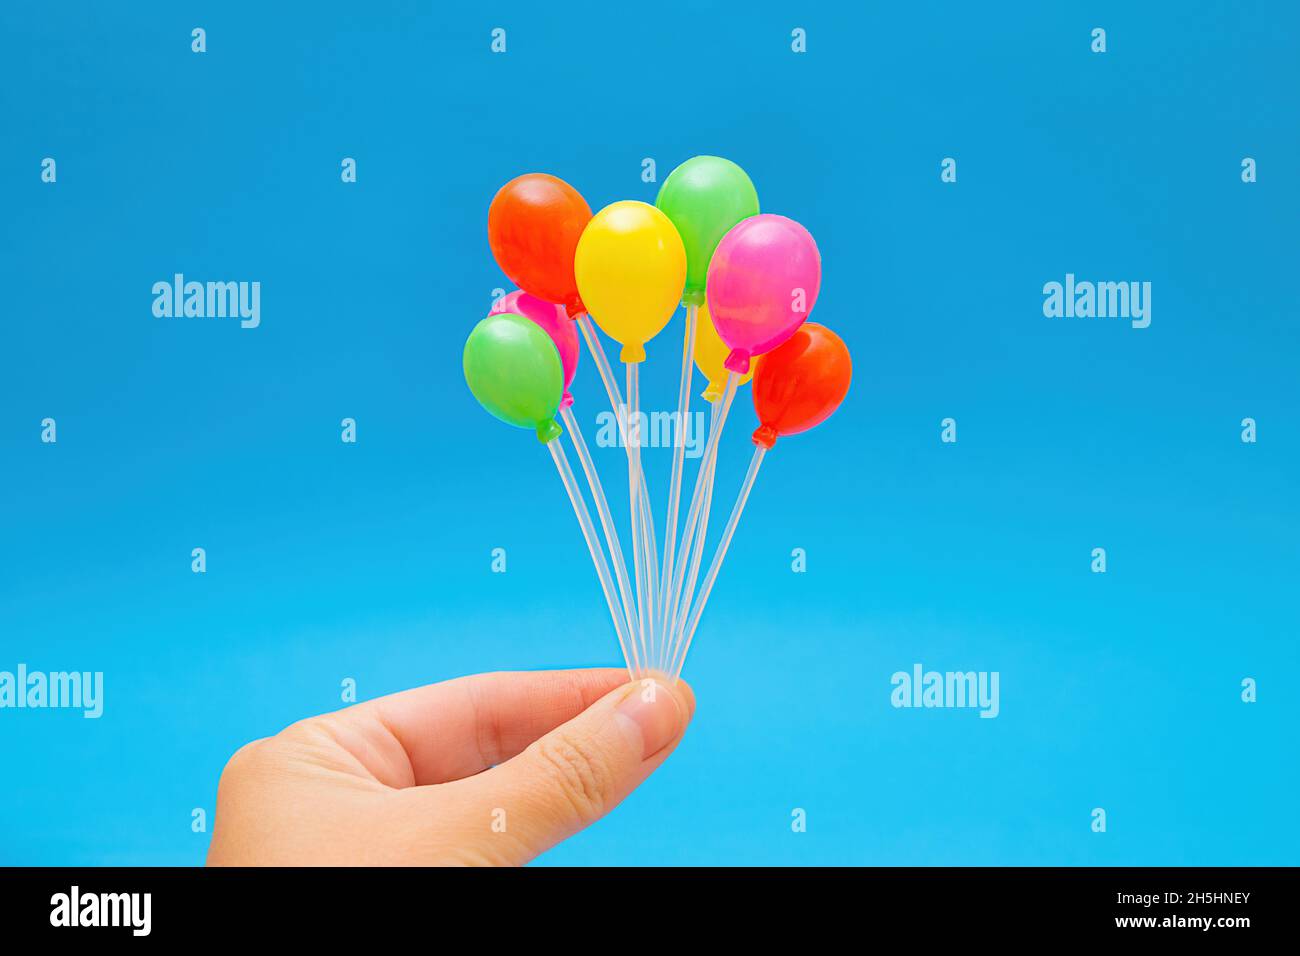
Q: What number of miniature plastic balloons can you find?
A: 8